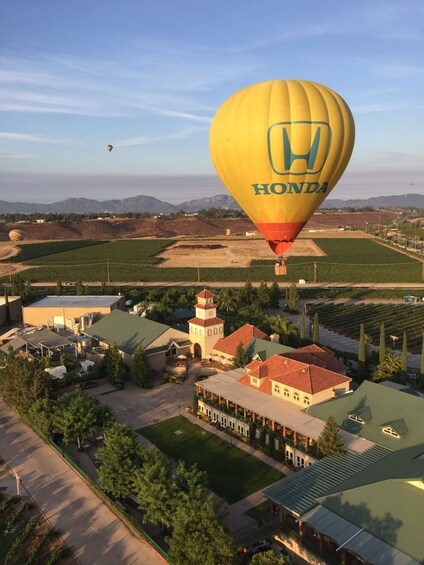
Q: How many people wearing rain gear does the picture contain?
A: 0